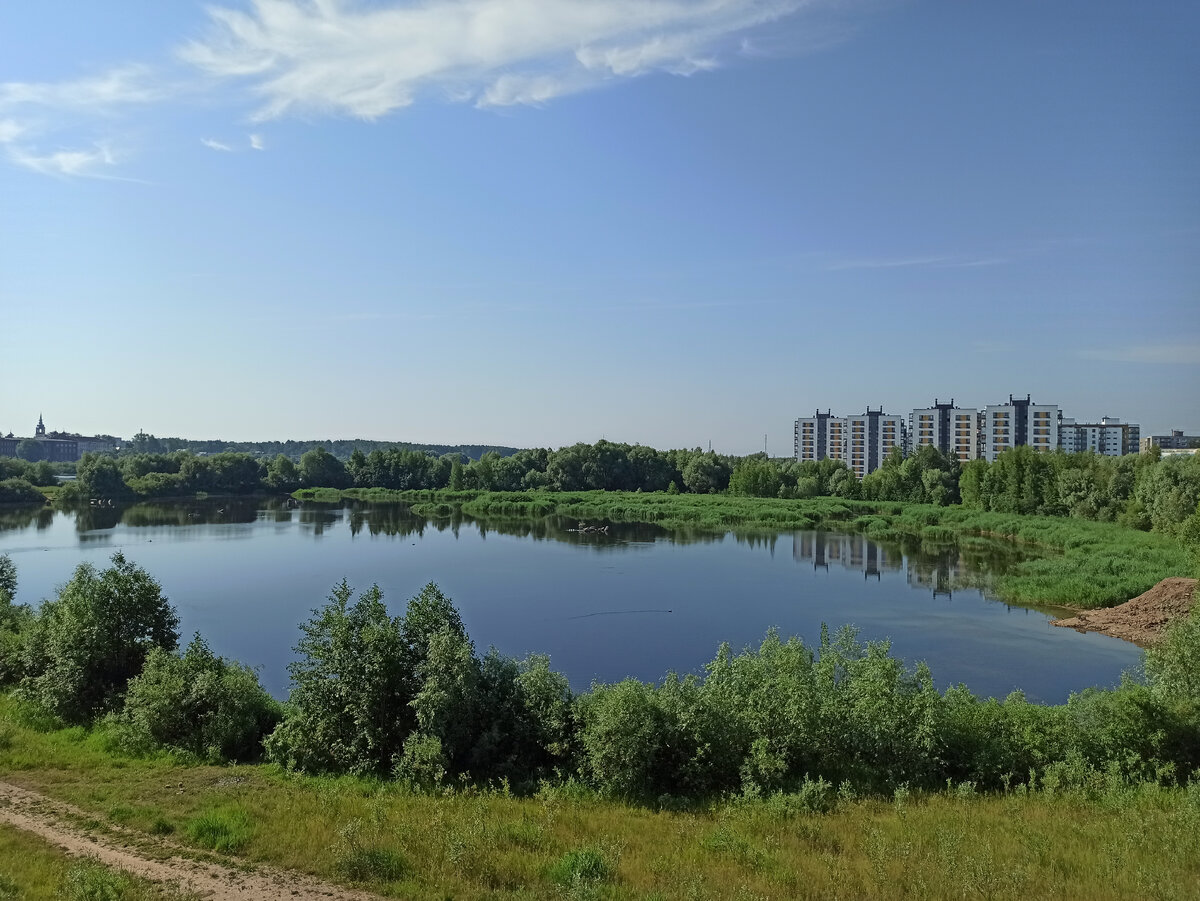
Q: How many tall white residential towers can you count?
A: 4